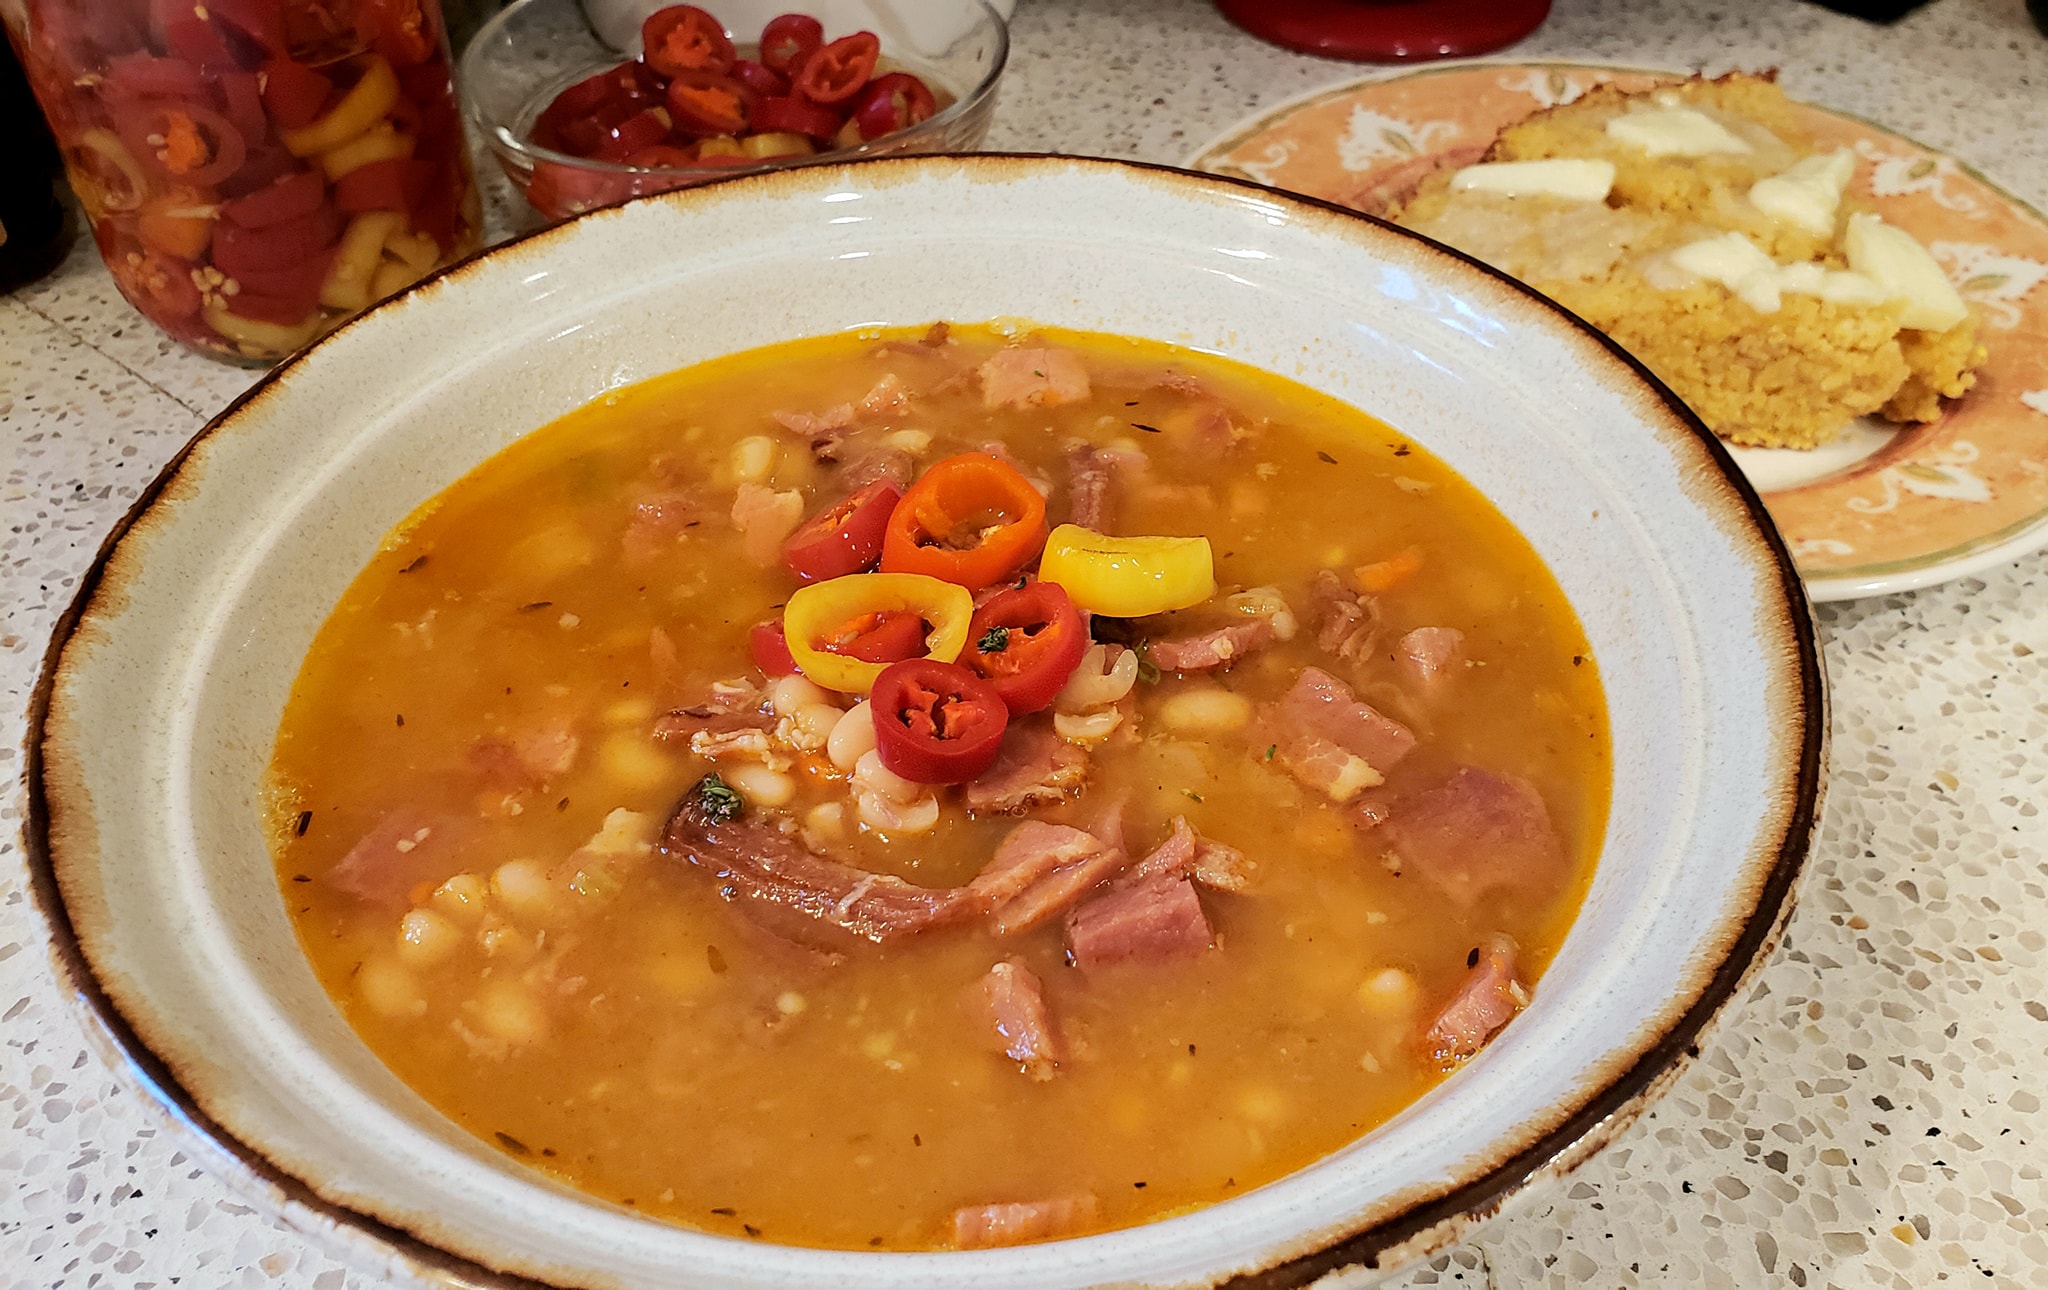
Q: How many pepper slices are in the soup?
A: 7